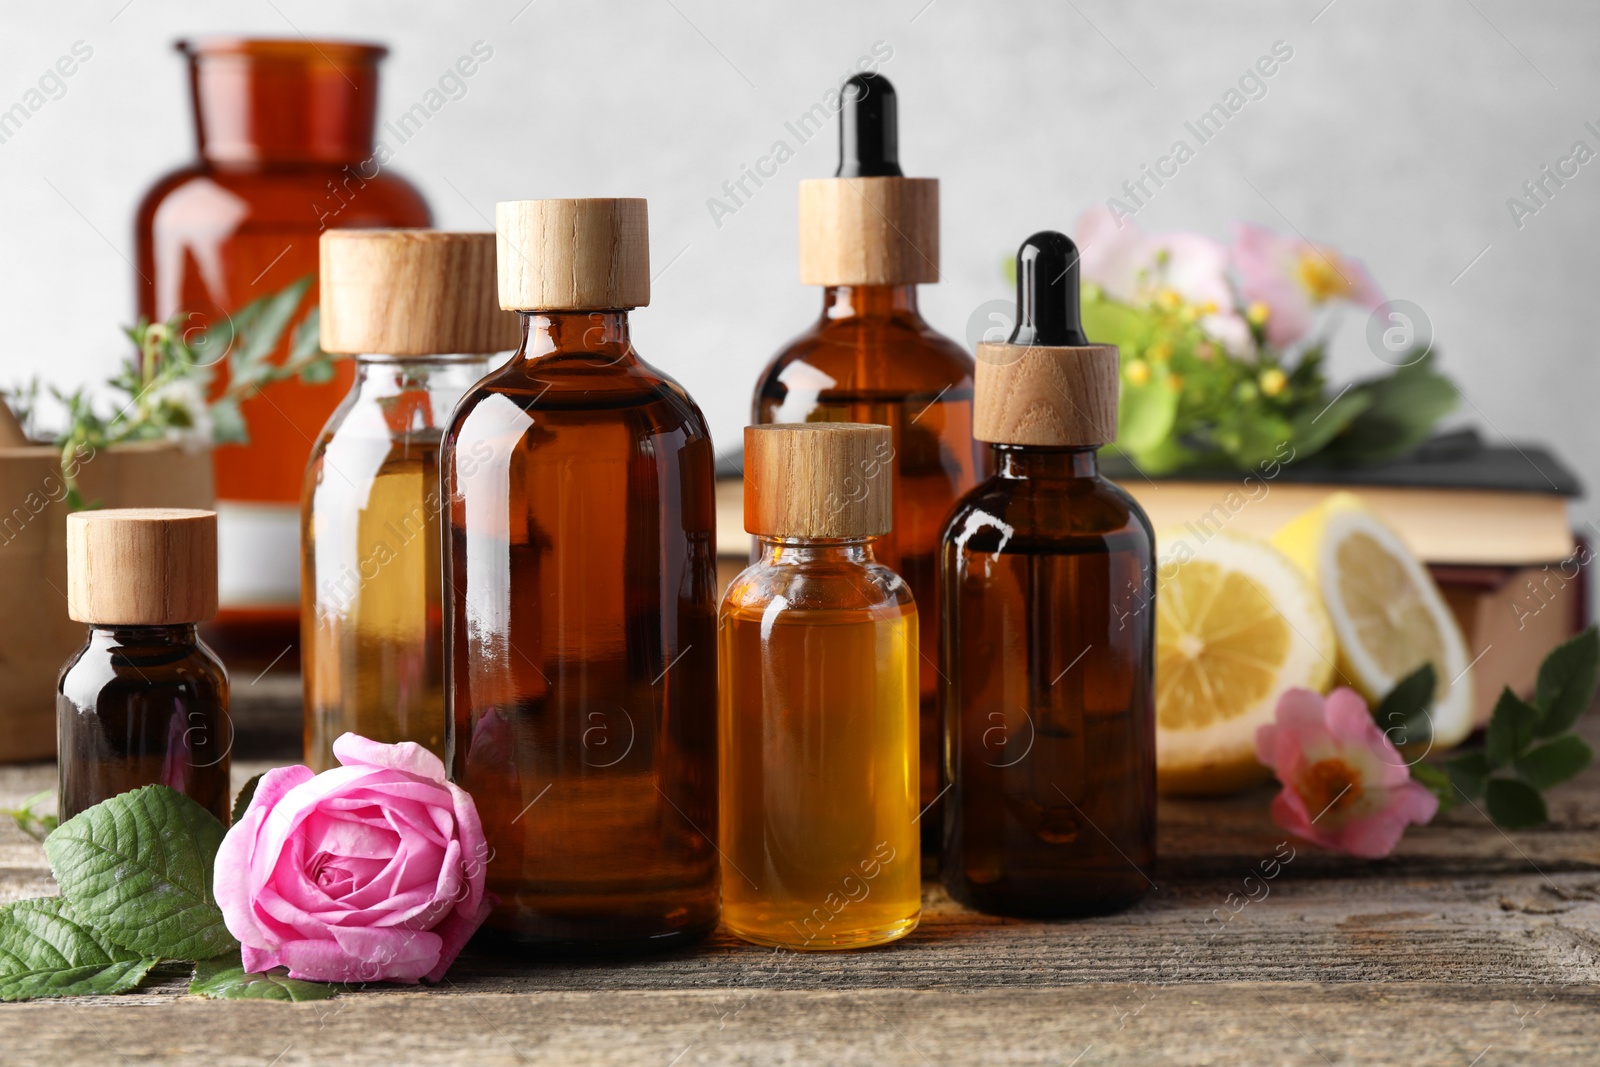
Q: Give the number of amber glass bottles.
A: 5